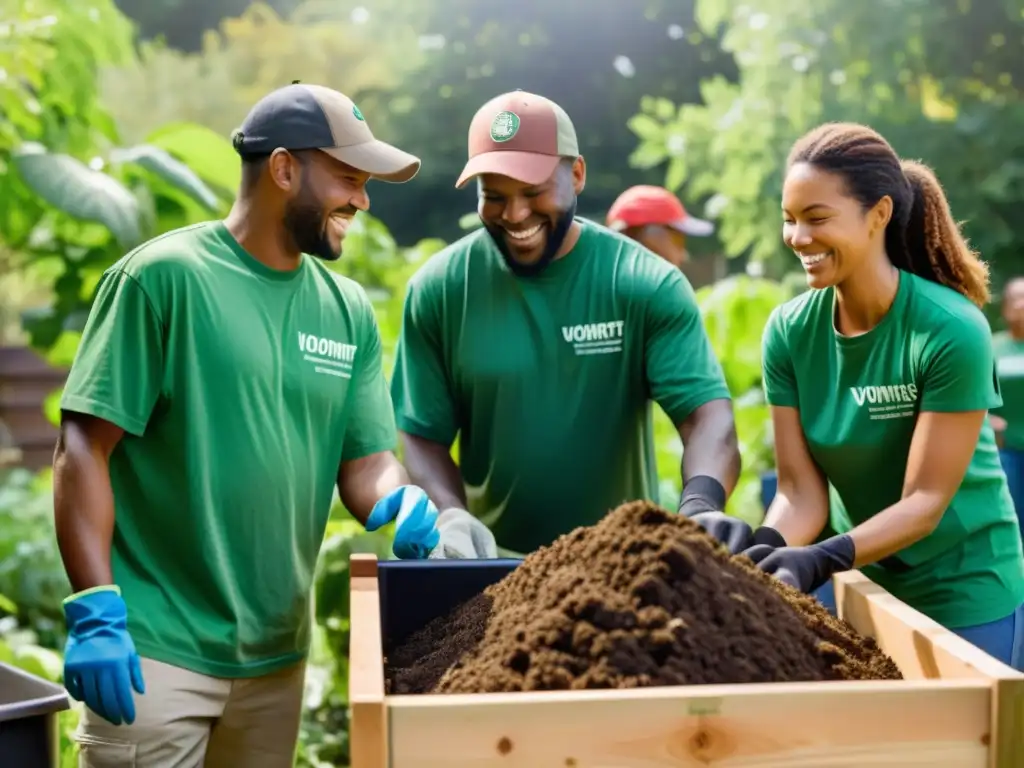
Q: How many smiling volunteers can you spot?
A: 3